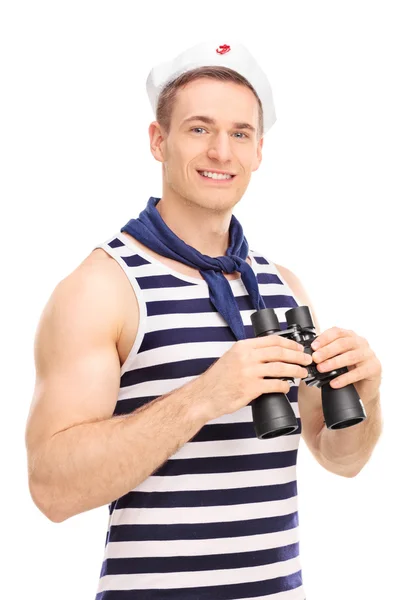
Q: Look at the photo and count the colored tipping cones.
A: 0